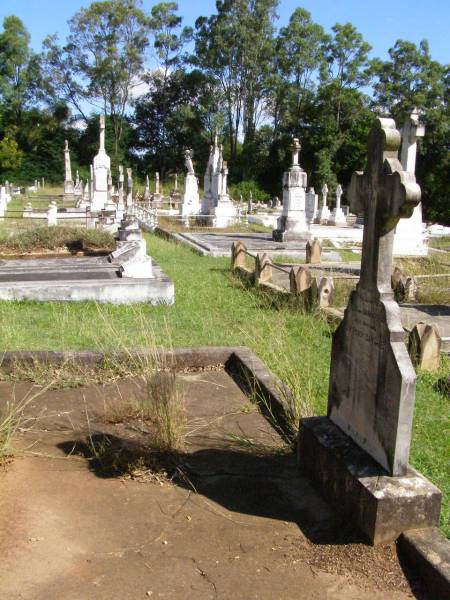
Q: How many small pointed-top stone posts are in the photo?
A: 8